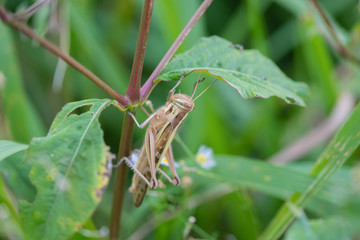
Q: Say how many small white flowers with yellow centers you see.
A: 2